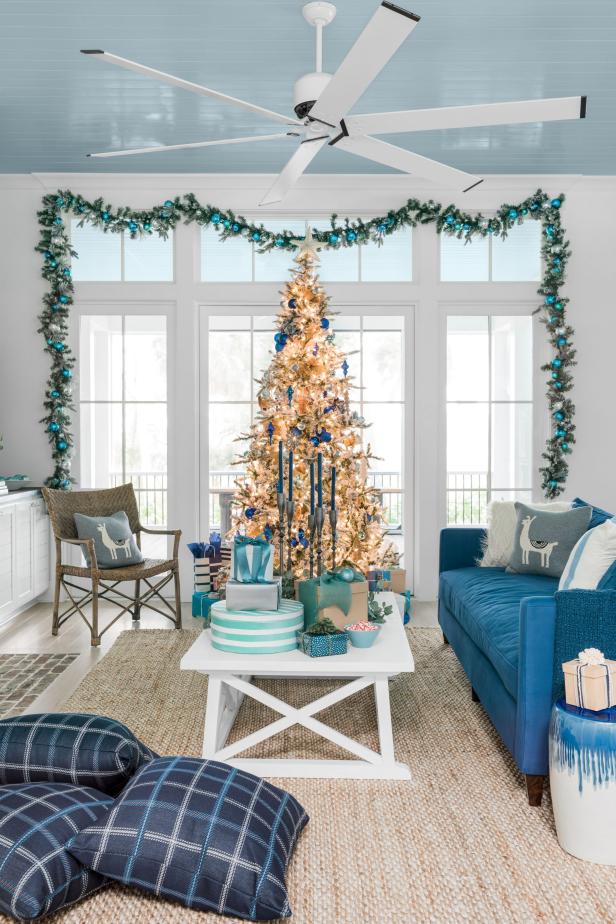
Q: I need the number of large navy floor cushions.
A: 3